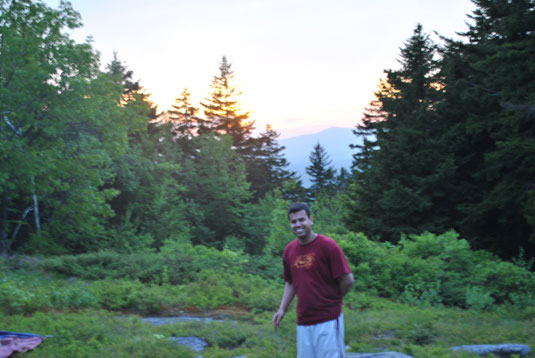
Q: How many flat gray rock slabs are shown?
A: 4